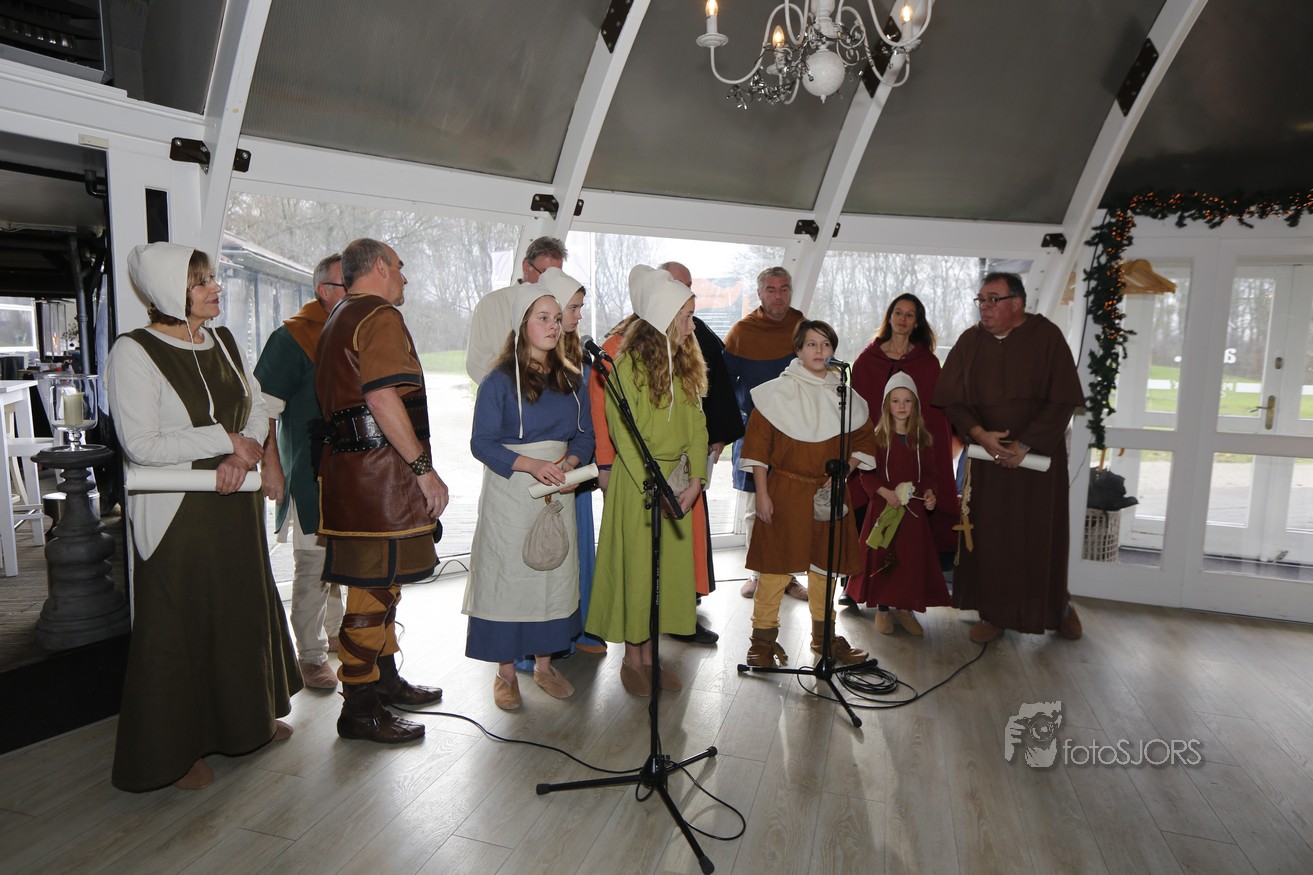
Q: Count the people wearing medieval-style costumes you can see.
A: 13